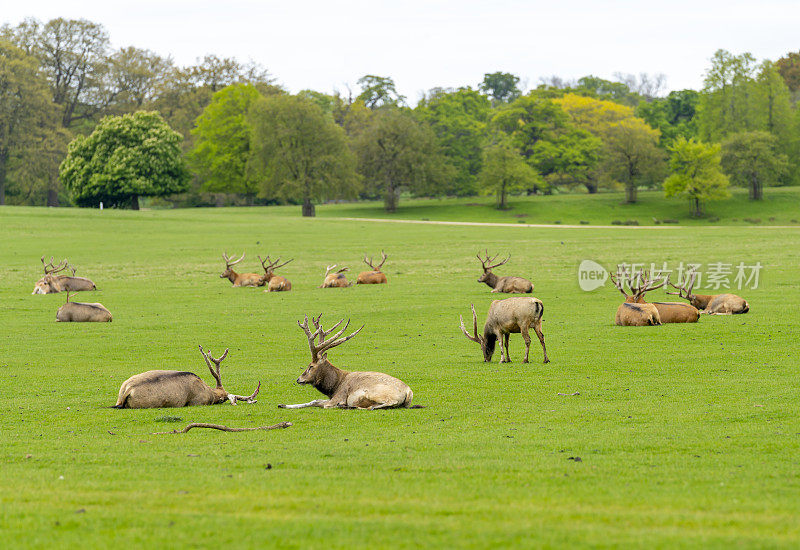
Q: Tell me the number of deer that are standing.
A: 1